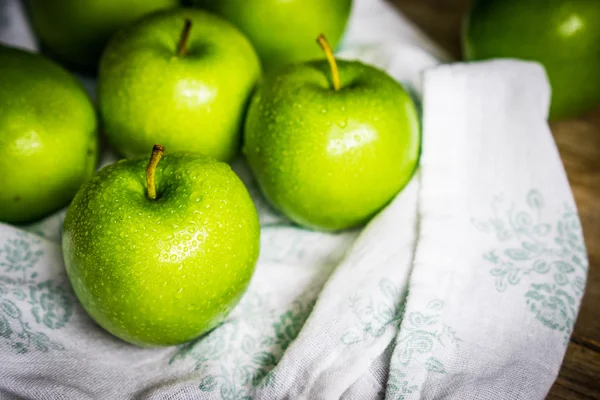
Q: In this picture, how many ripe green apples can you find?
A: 7